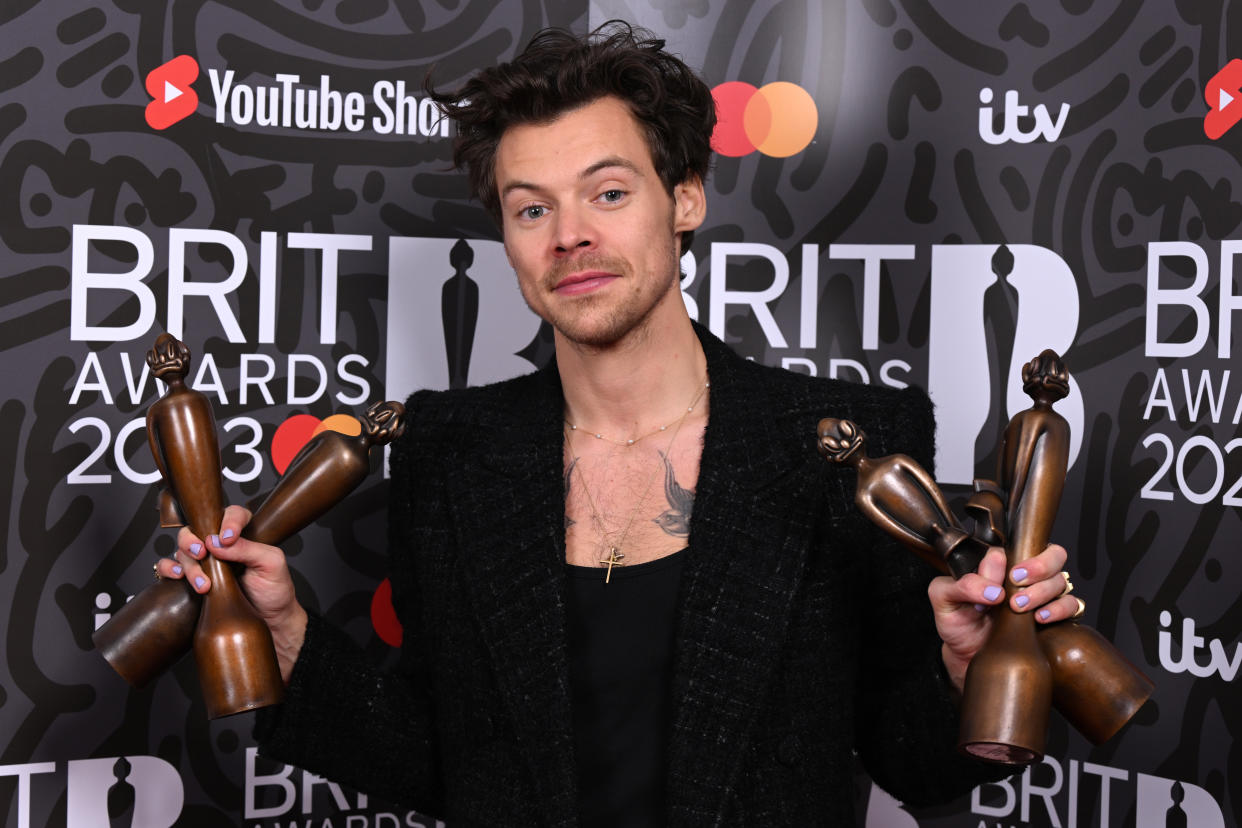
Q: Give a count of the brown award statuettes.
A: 4